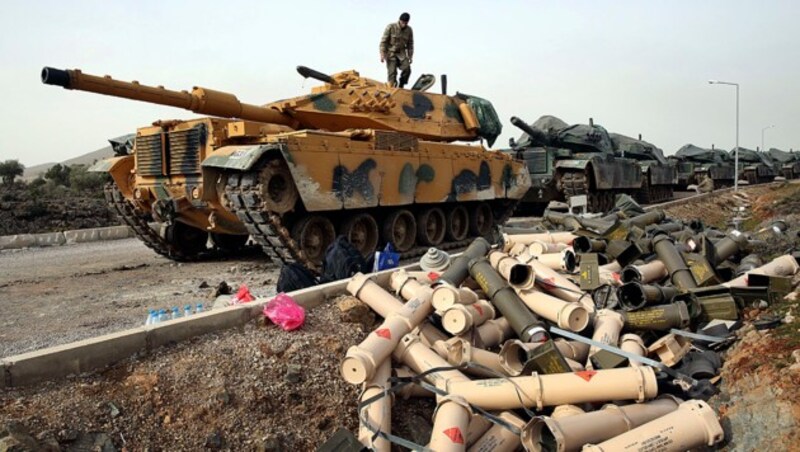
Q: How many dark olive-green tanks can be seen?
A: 5